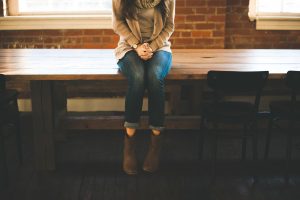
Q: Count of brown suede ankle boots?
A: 2